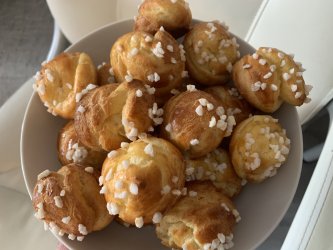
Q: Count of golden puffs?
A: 15